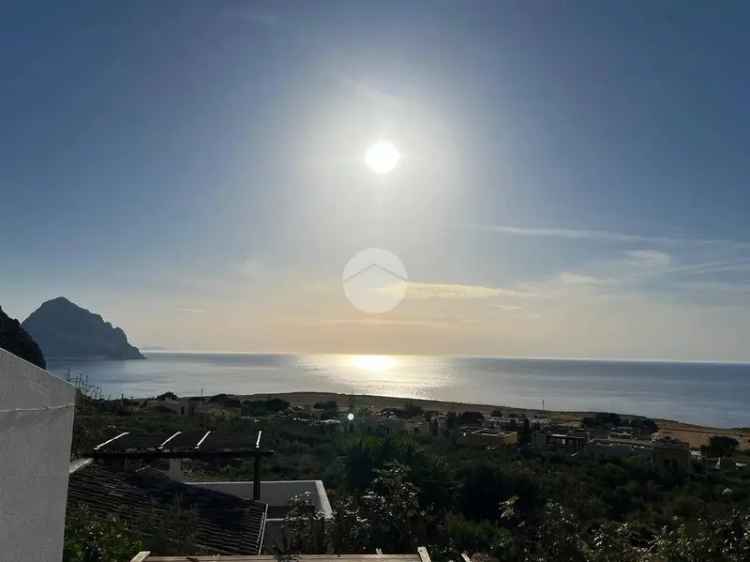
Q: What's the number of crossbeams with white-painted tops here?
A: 4